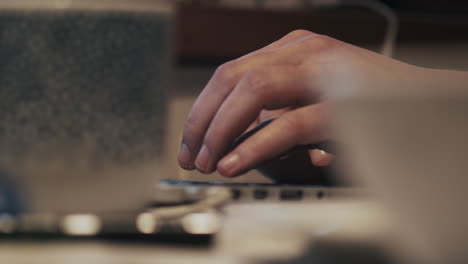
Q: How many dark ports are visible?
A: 4